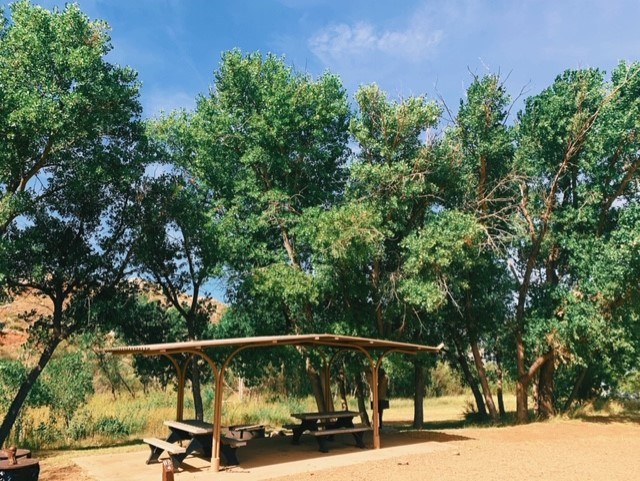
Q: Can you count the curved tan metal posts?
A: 4